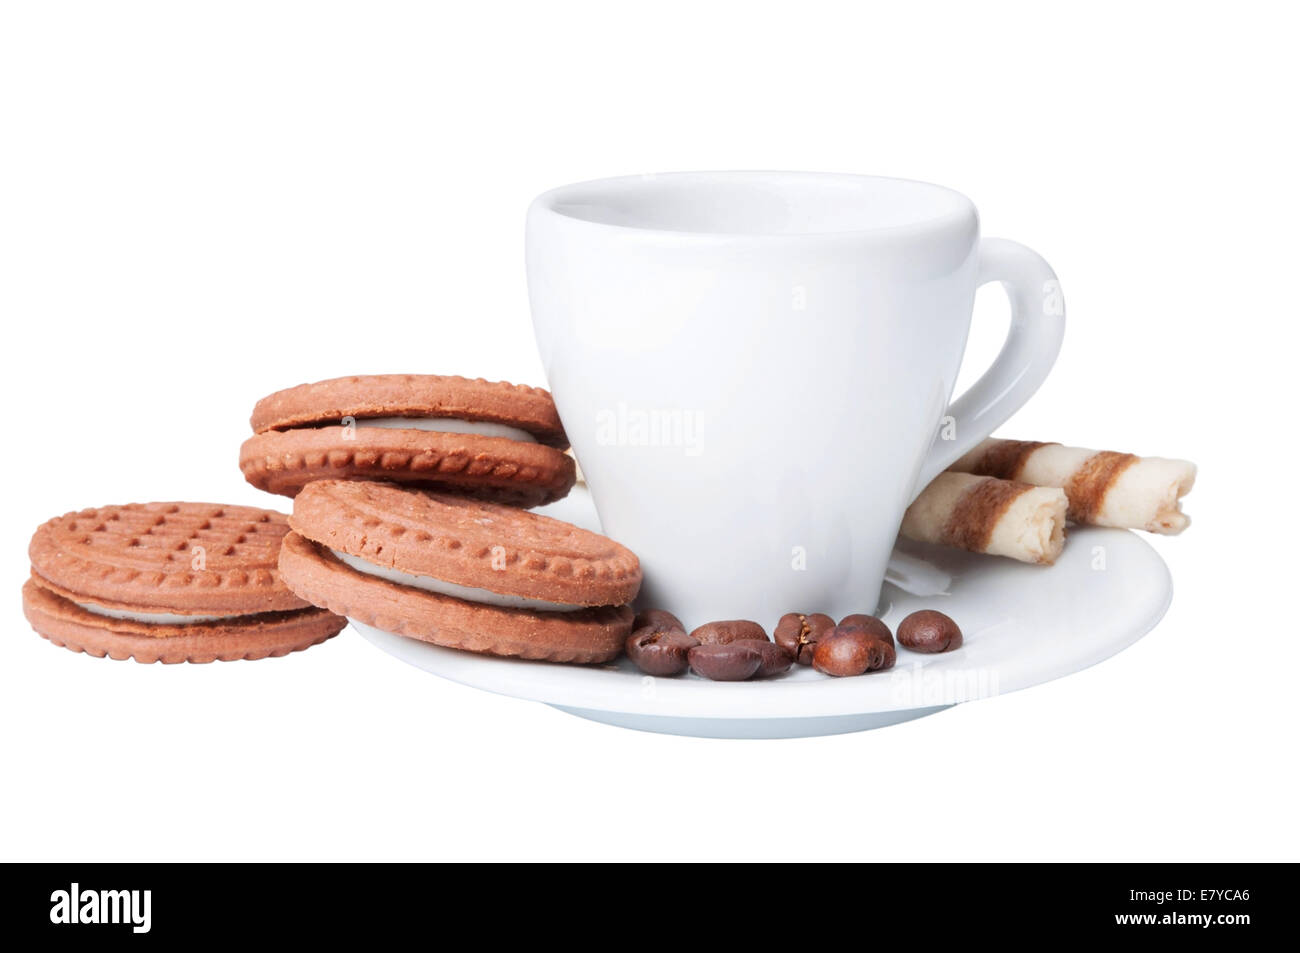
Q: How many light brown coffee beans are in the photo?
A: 1